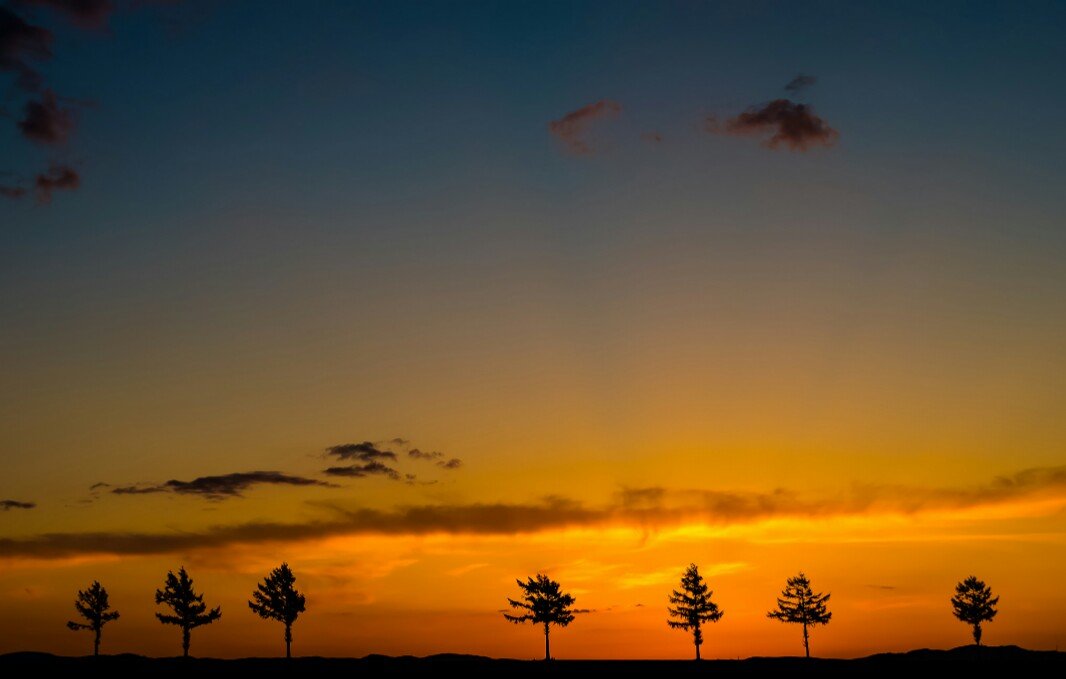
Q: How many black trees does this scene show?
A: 7